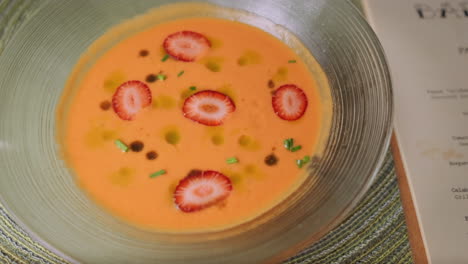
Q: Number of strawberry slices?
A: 5